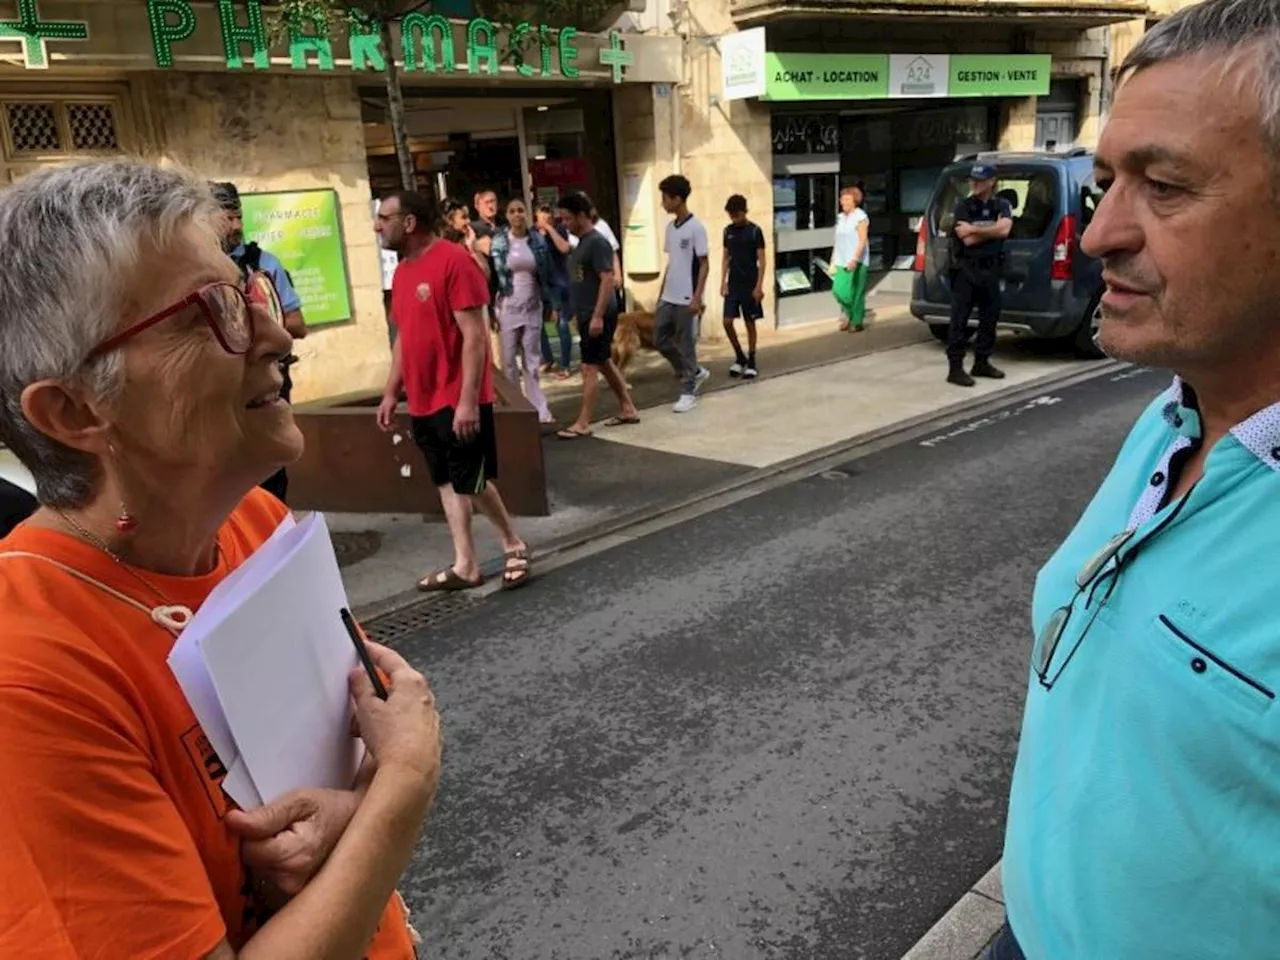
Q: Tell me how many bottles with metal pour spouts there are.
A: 0